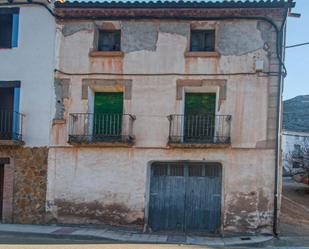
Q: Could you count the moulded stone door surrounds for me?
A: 2